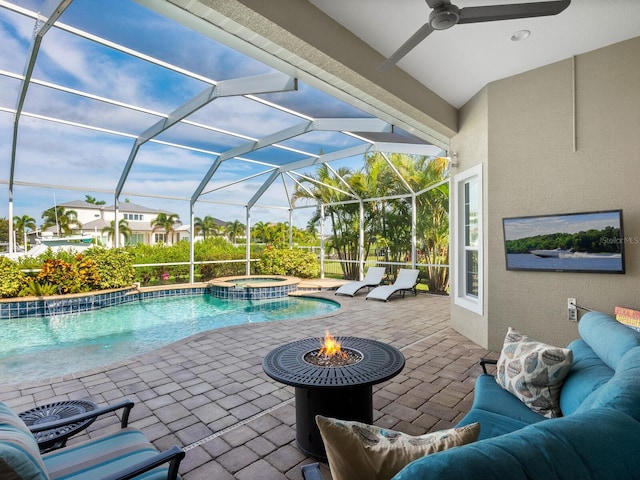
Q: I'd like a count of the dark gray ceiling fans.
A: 1